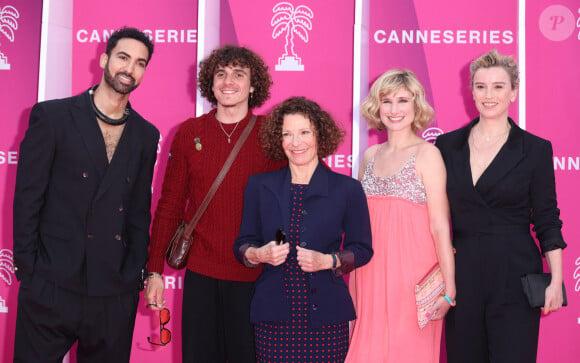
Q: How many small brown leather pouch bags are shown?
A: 1